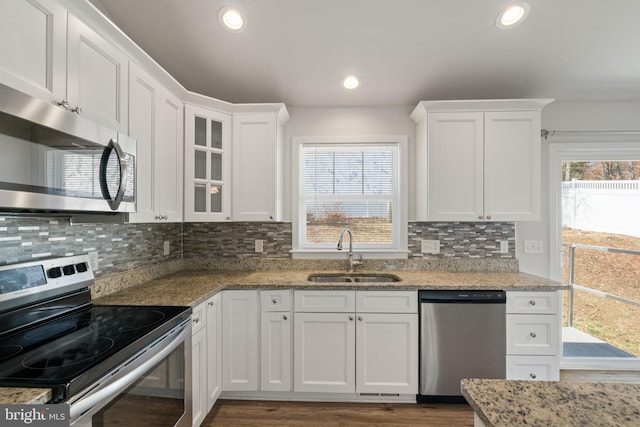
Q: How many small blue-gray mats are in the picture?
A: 1